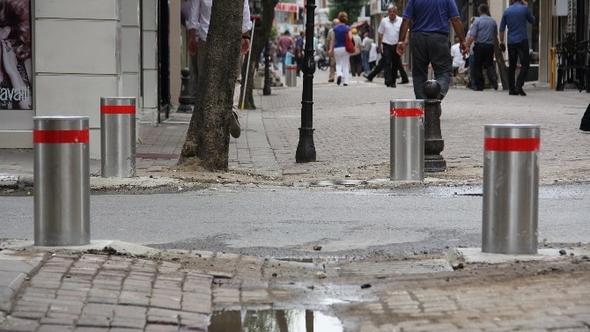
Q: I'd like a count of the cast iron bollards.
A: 2